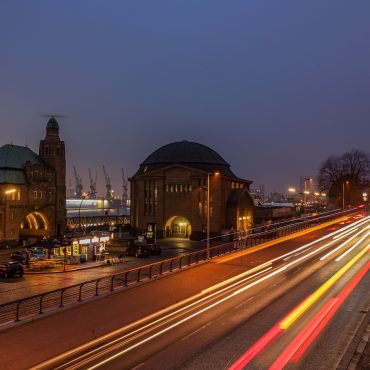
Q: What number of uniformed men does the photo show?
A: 0